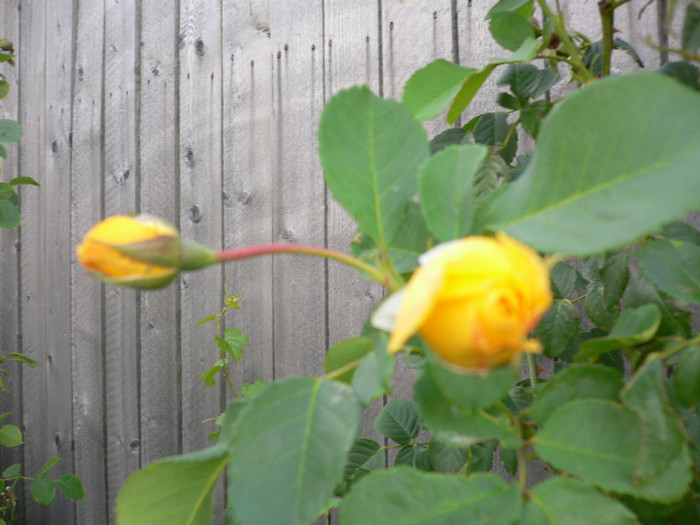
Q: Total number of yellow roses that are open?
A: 1